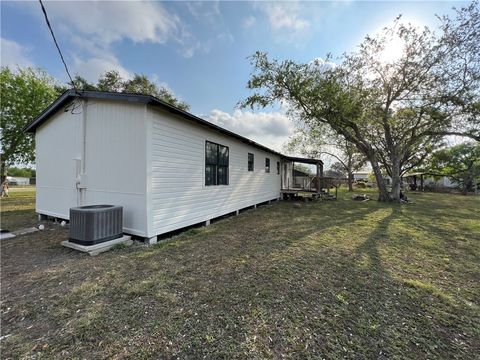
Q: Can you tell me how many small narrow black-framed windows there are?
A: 3